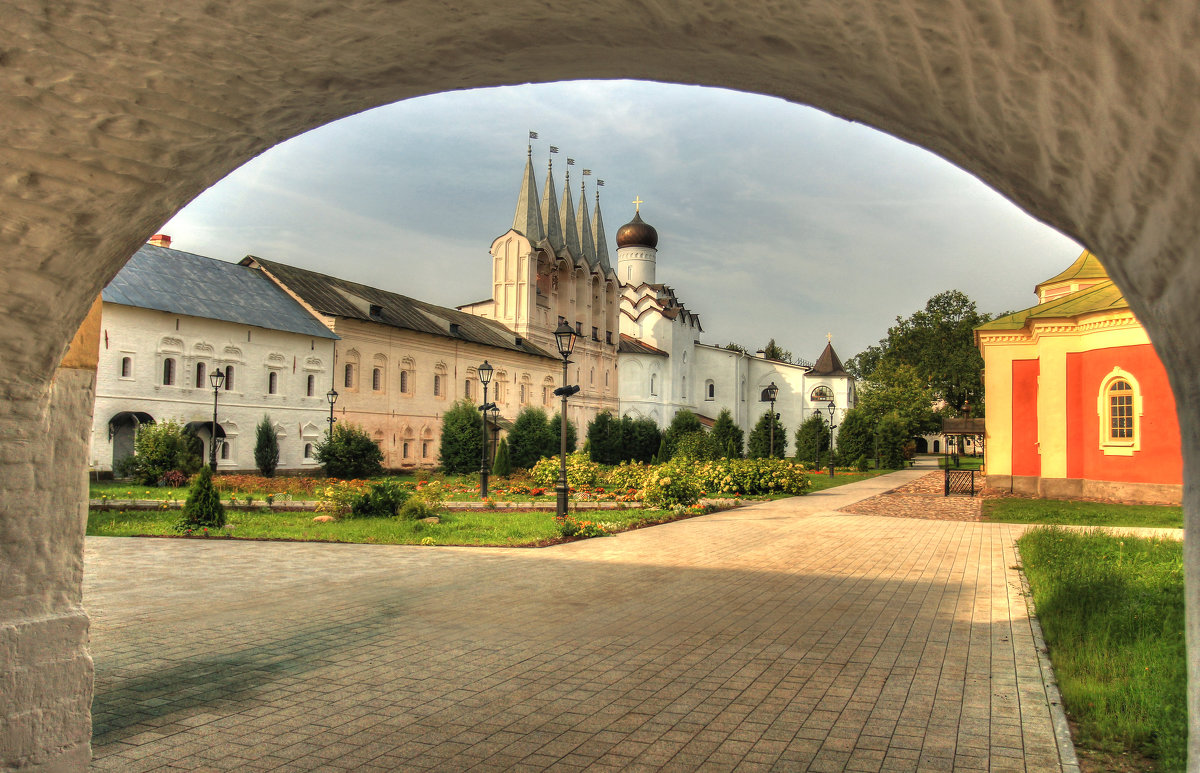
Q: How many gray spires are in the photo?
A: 5